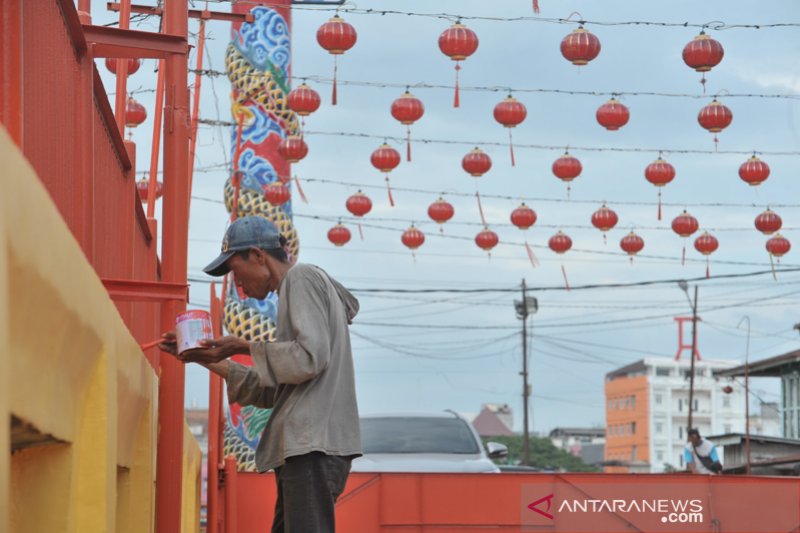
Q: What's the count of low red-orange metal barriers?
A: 1